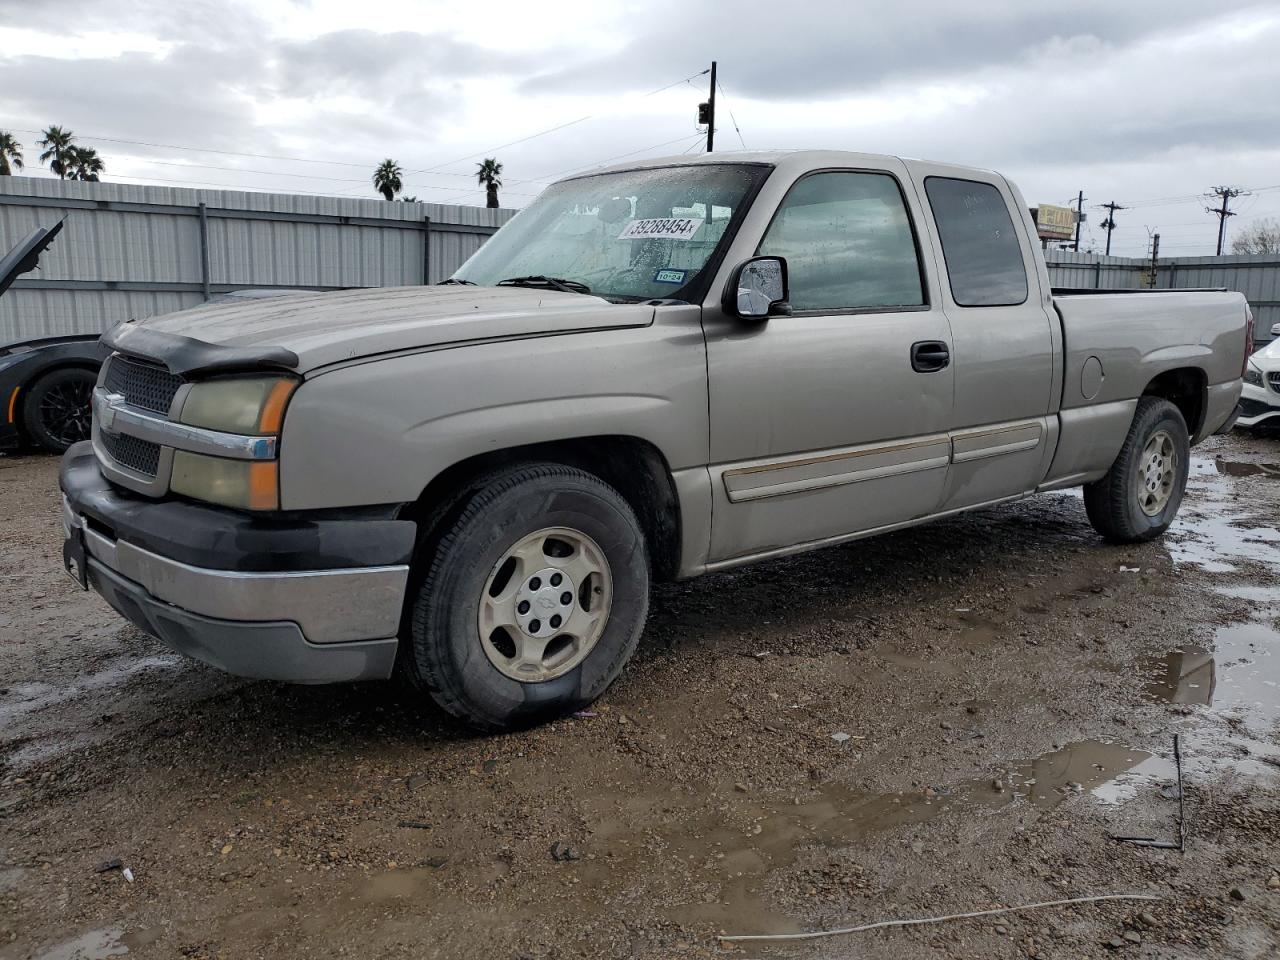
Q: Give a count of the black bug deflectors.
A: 1